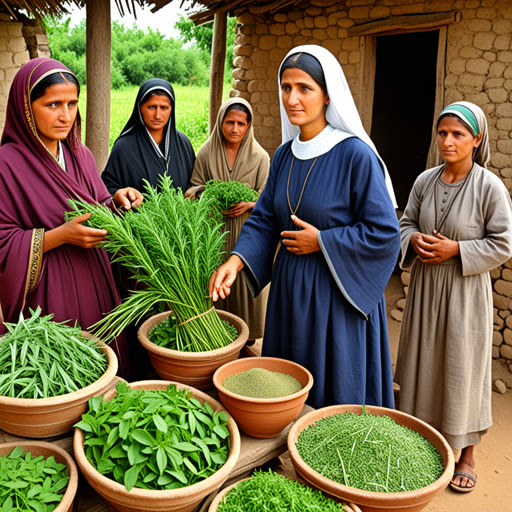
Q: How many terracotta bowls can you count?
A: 7